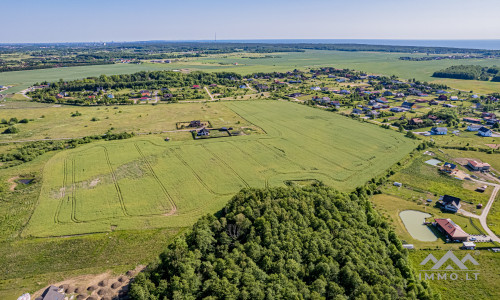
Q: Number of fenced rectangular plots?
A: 2